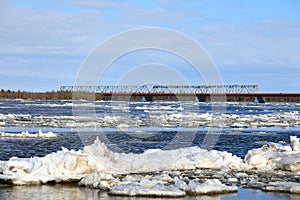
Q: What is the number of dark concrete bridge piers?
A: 3